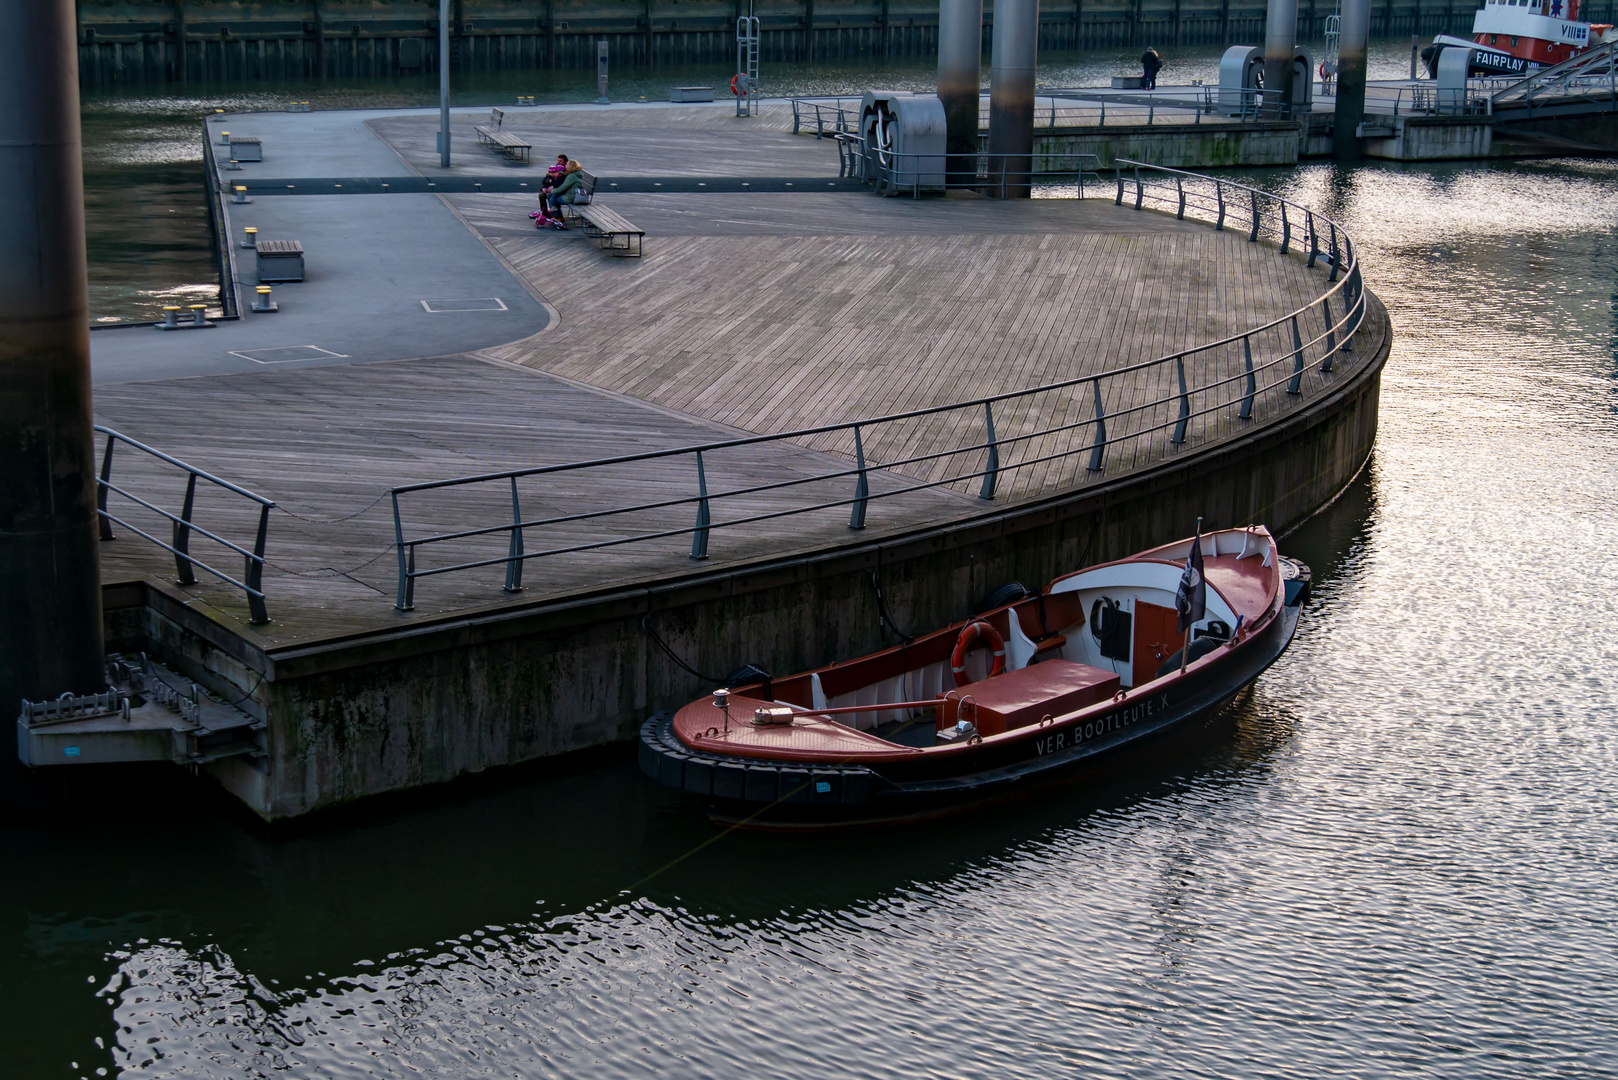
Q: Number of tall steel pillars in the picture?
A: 5